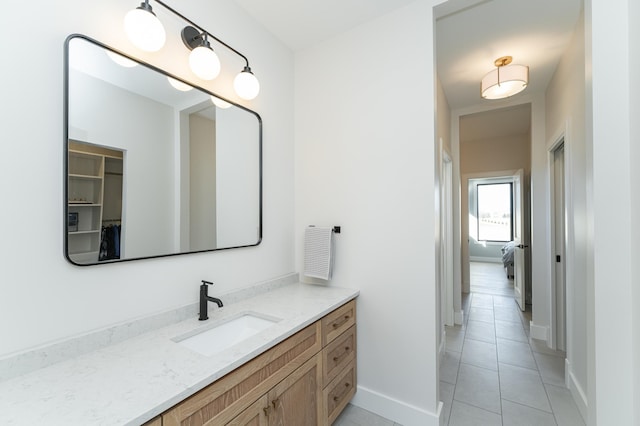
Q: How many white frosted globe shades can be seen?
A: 3